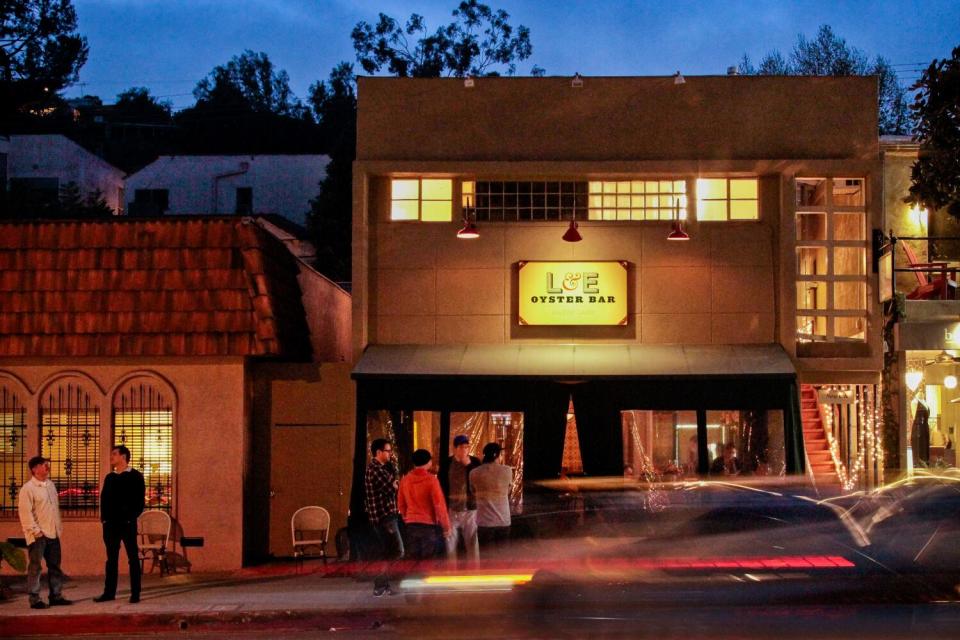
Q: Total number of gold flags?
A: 0